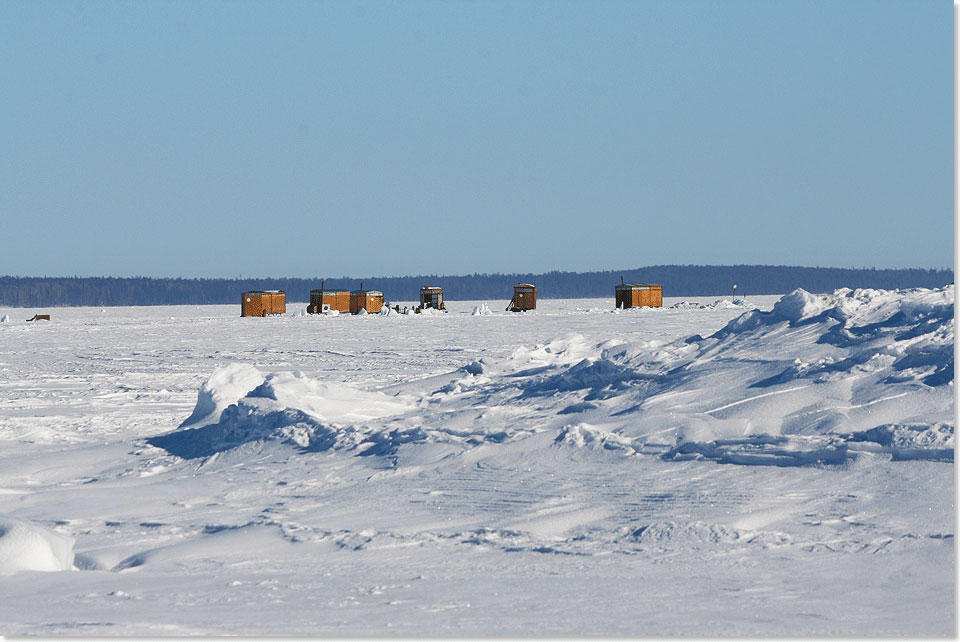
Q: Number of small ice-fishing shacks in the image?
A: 6